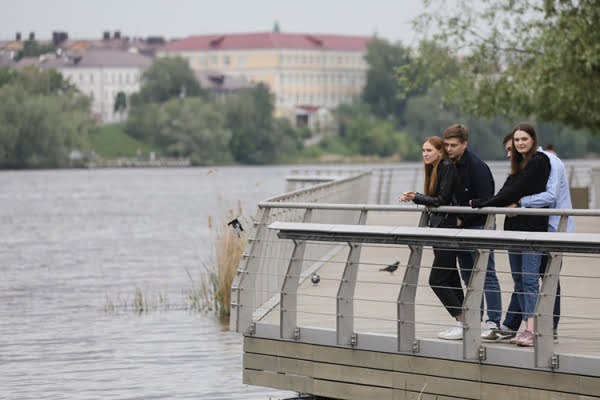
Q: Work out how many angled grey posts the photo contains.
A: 6